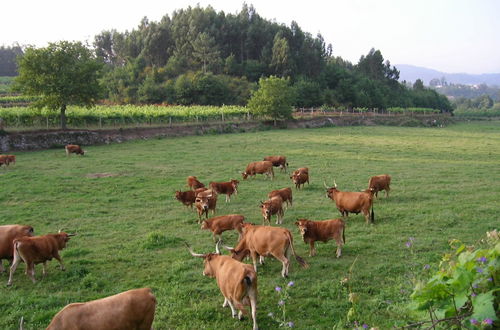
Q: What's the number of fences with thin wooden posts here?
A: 1